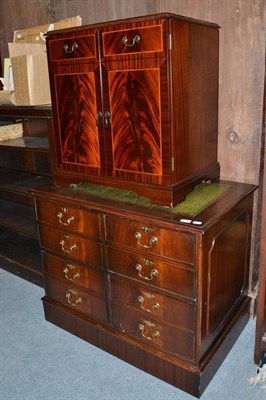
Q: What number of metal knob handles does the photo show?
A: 12